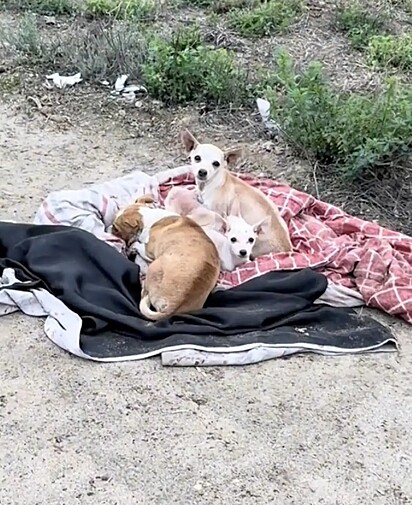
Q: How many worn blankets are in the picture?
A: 3